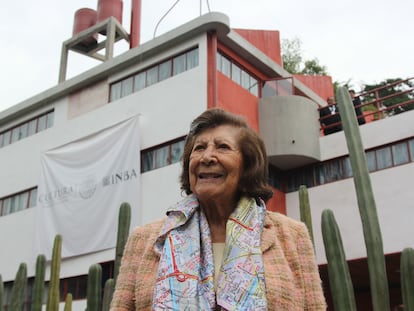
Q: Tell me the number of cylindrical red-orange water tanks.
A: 2